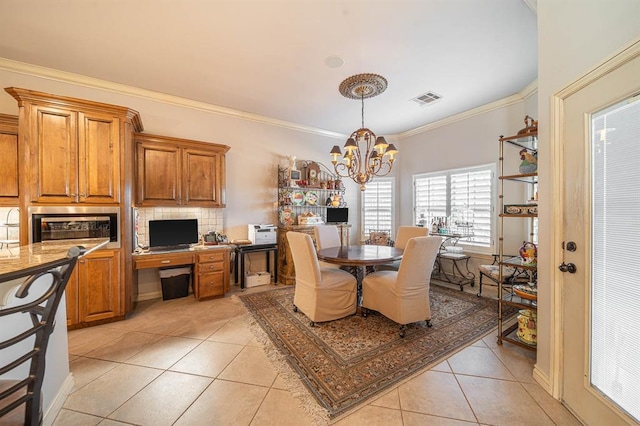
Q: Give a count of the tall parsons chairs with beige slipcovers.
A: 4